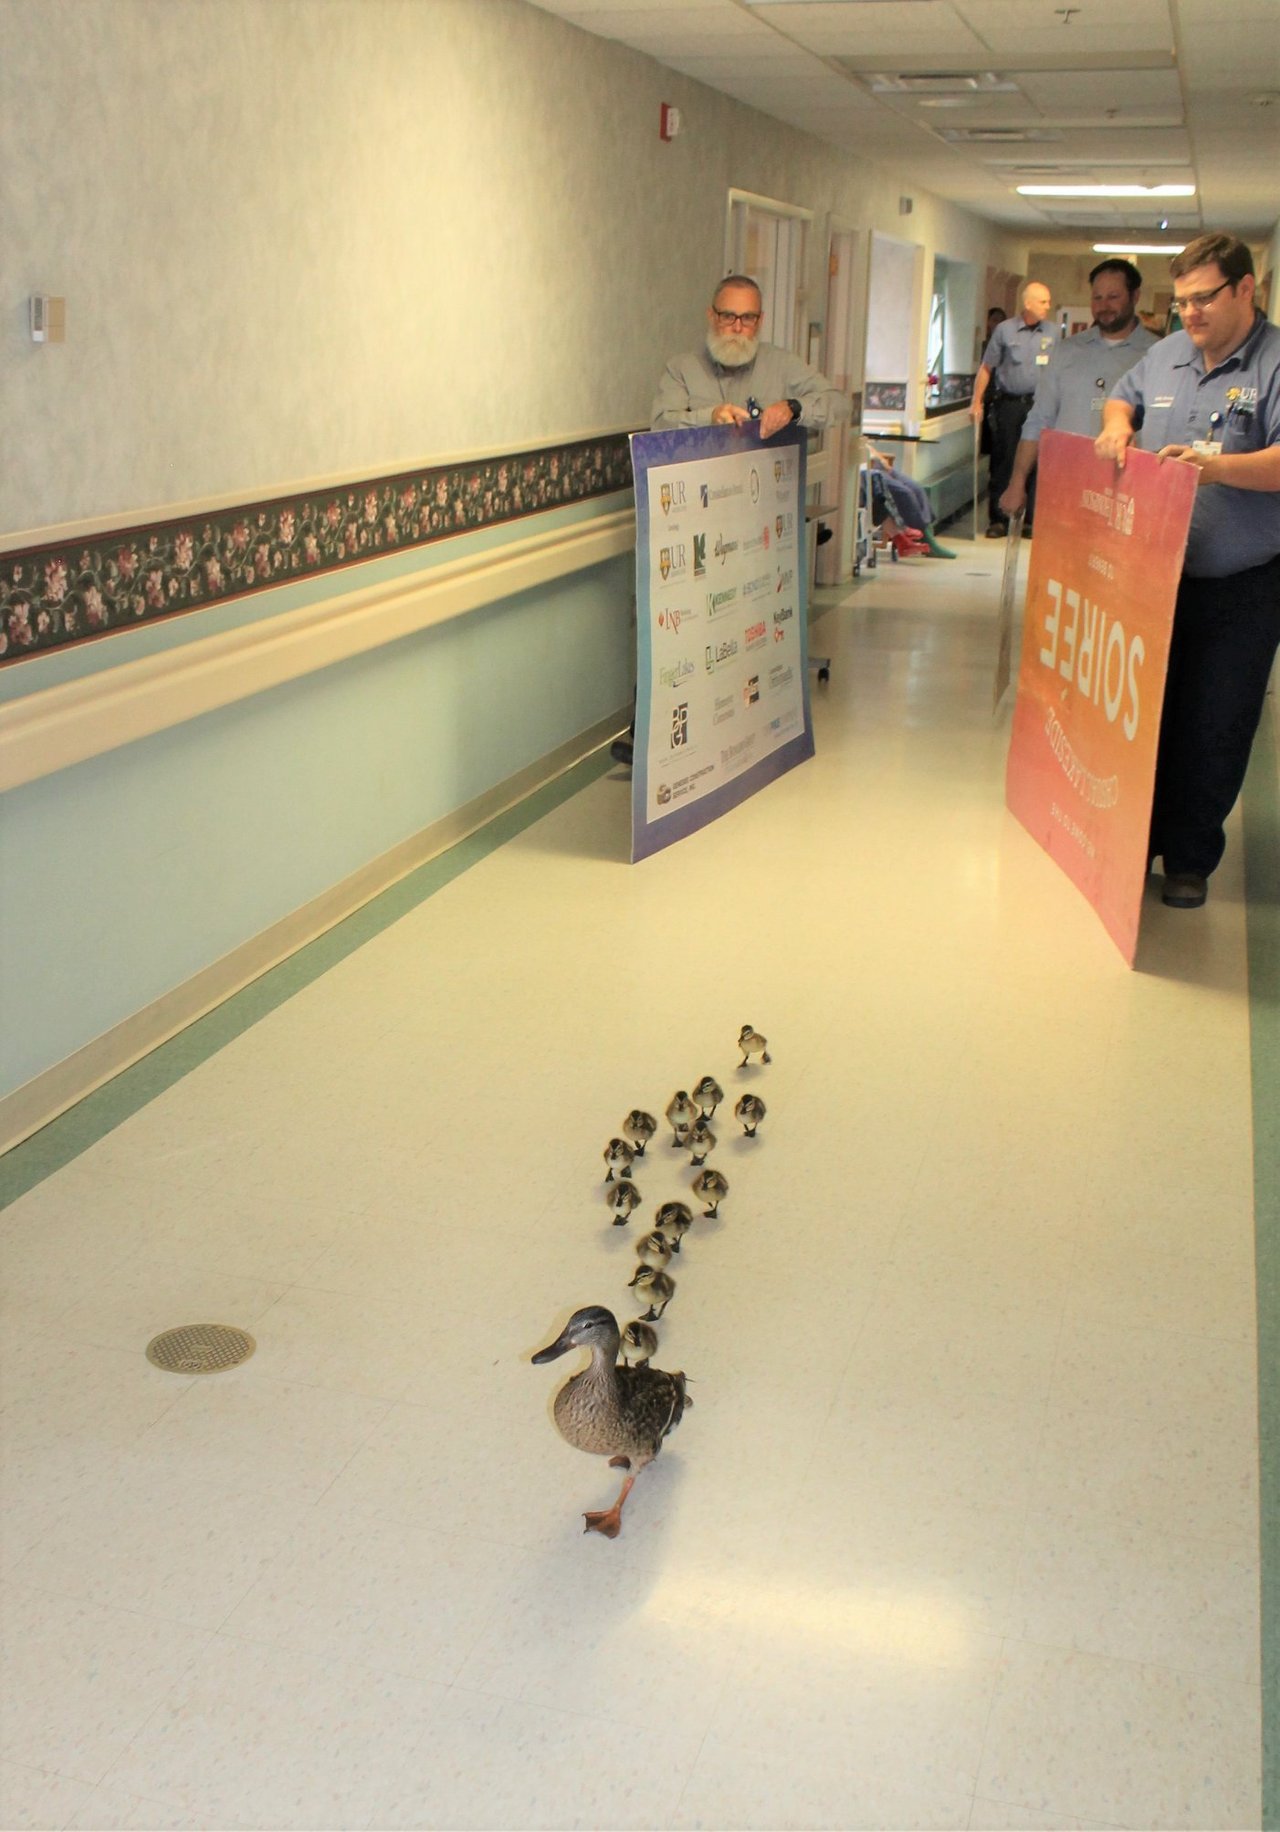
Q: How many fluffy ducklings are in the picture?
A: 13